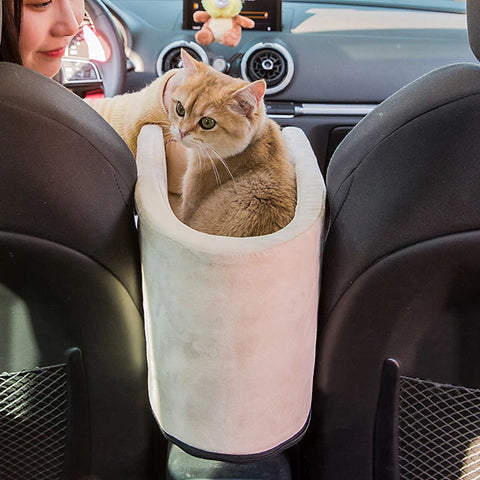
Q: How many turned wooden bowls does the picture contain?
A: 0